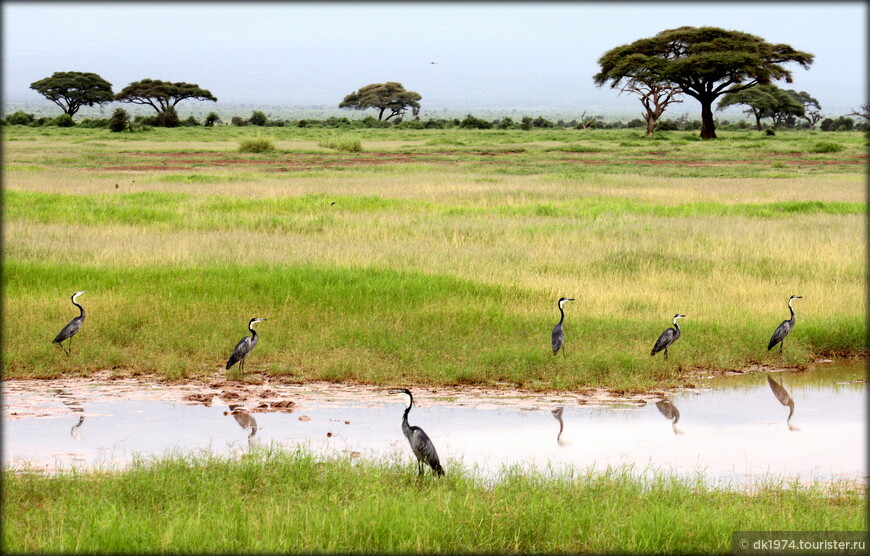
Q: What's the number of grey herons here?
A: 6